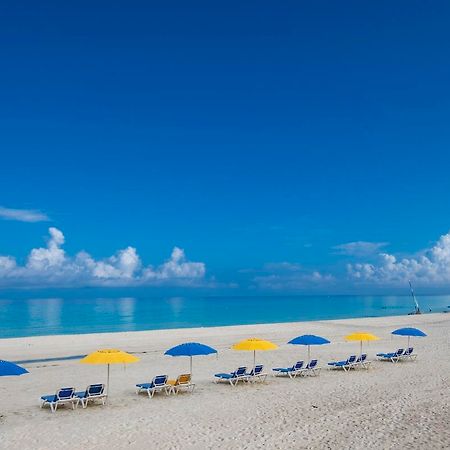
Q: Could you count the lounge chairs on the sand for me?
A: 12